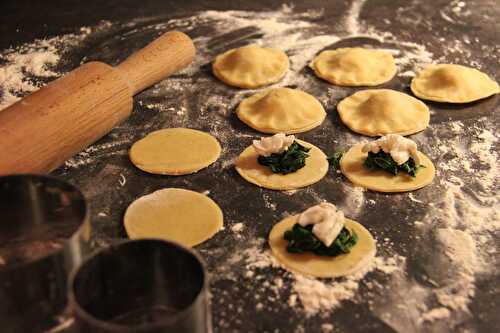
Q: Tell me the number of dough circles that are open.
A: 5